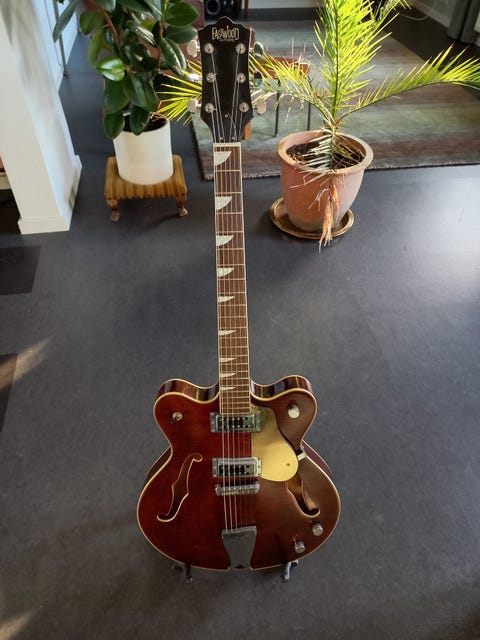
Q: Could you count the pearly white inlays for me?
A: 9